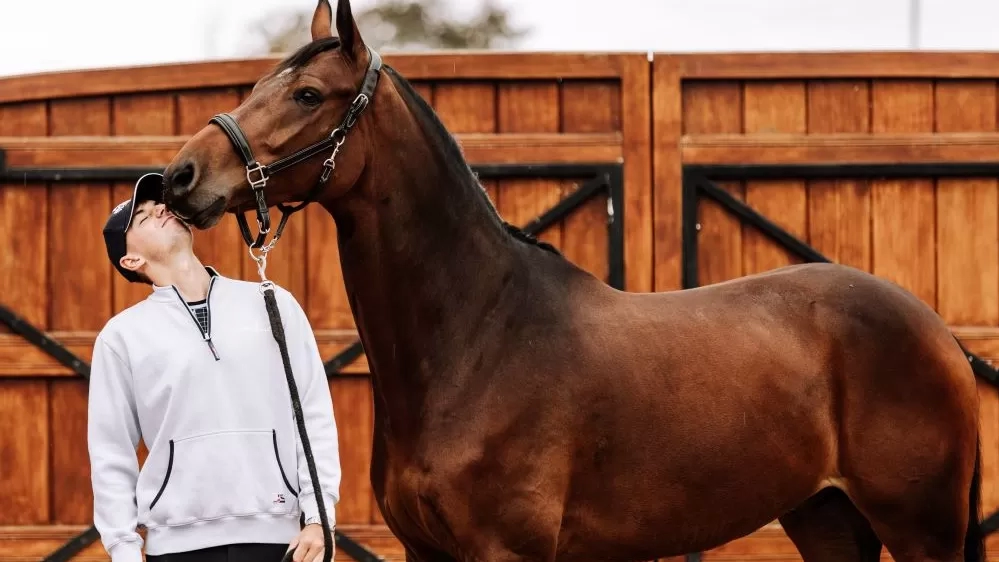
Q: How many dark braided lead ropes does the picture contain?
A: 1